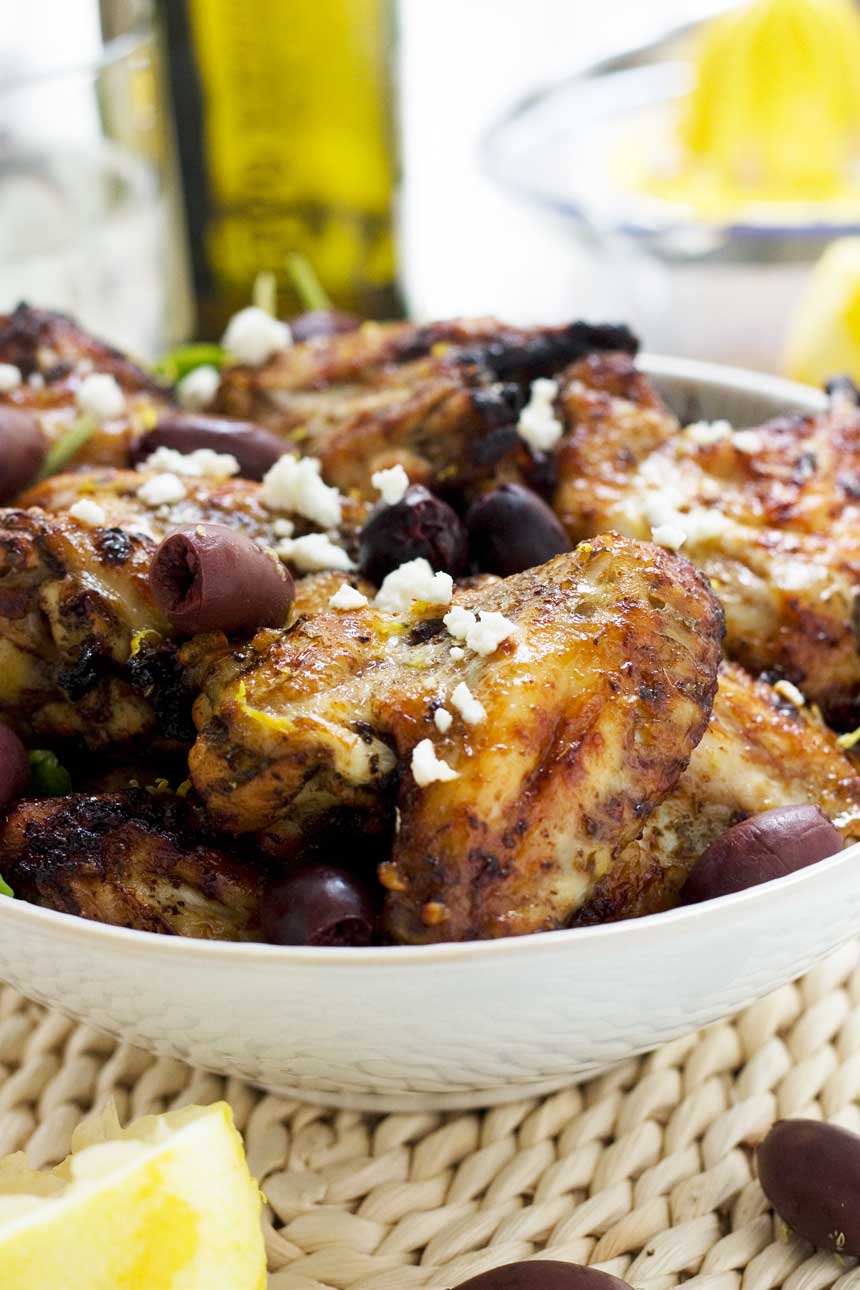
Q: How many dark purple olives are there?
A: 11